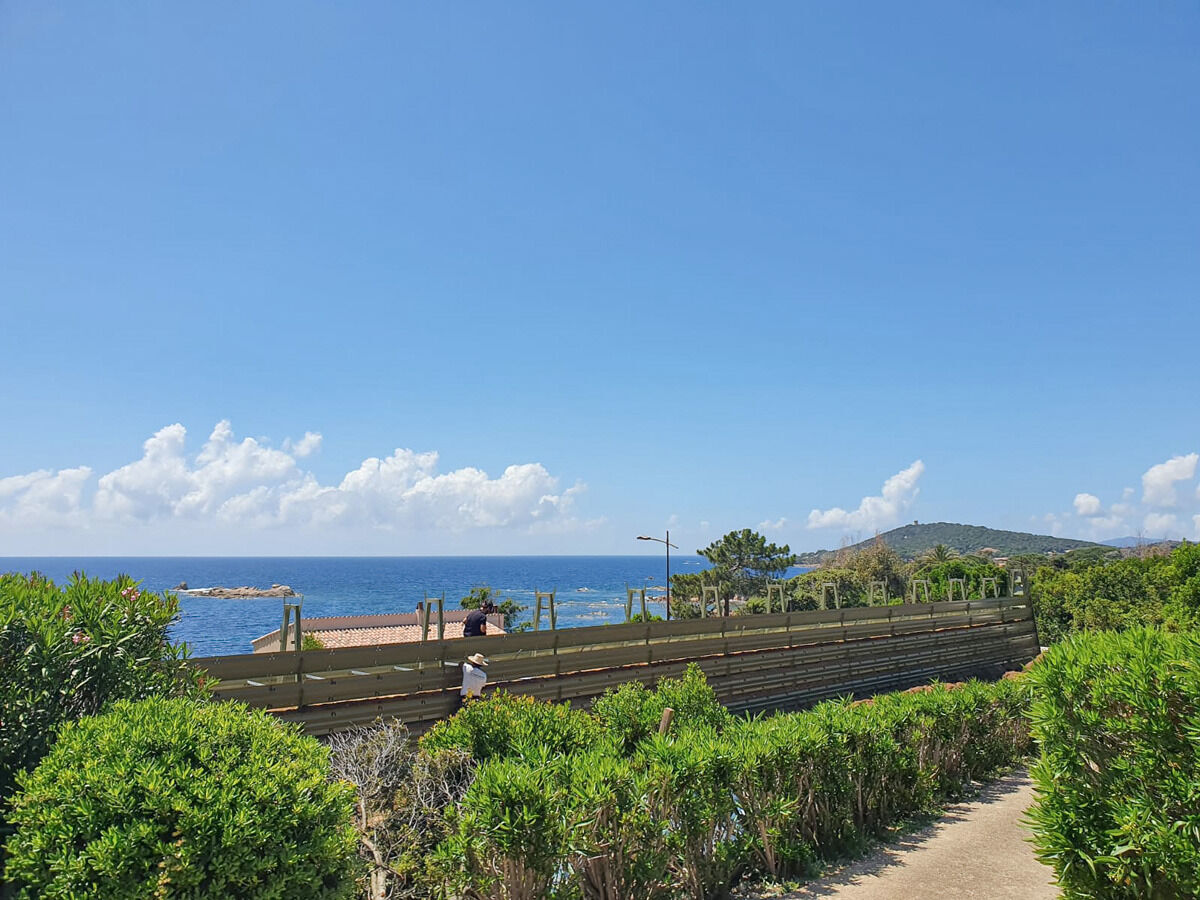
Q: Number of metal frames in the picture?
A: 12